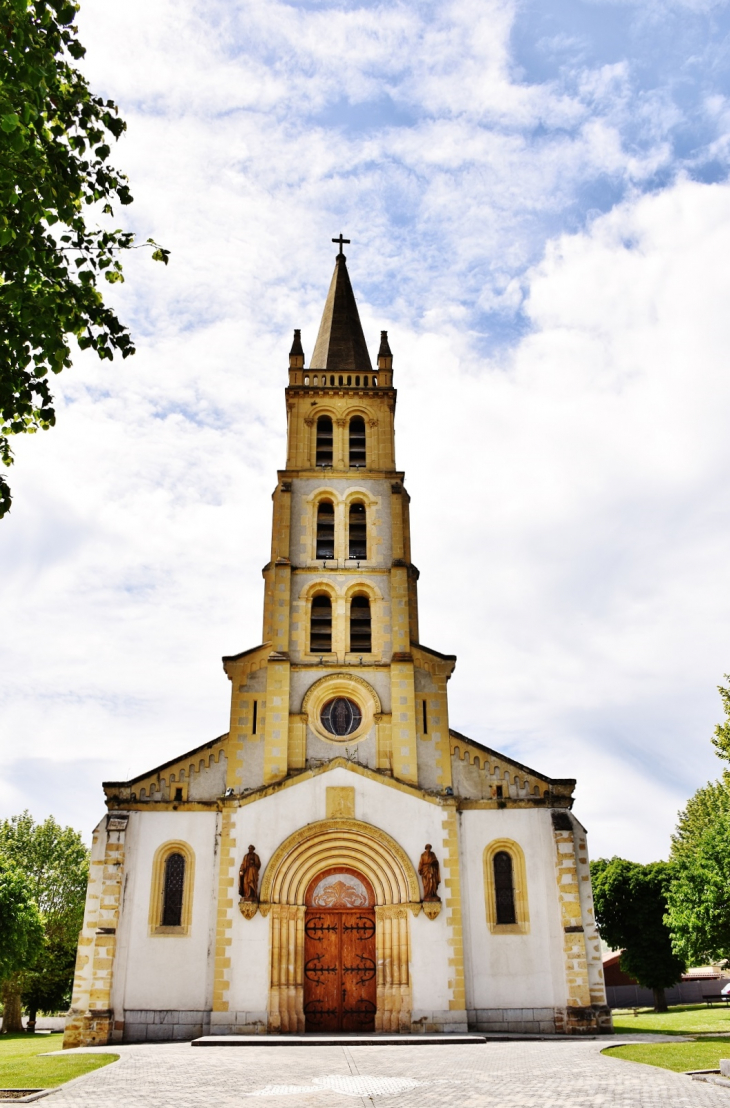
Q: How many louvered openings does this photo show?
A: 6